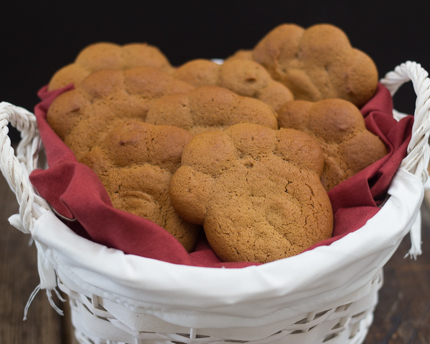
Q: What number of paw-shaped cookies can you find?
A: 8